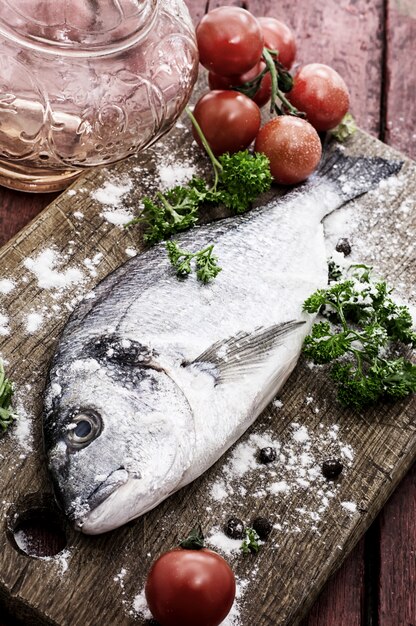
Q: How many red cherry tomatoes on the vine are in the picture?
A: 6